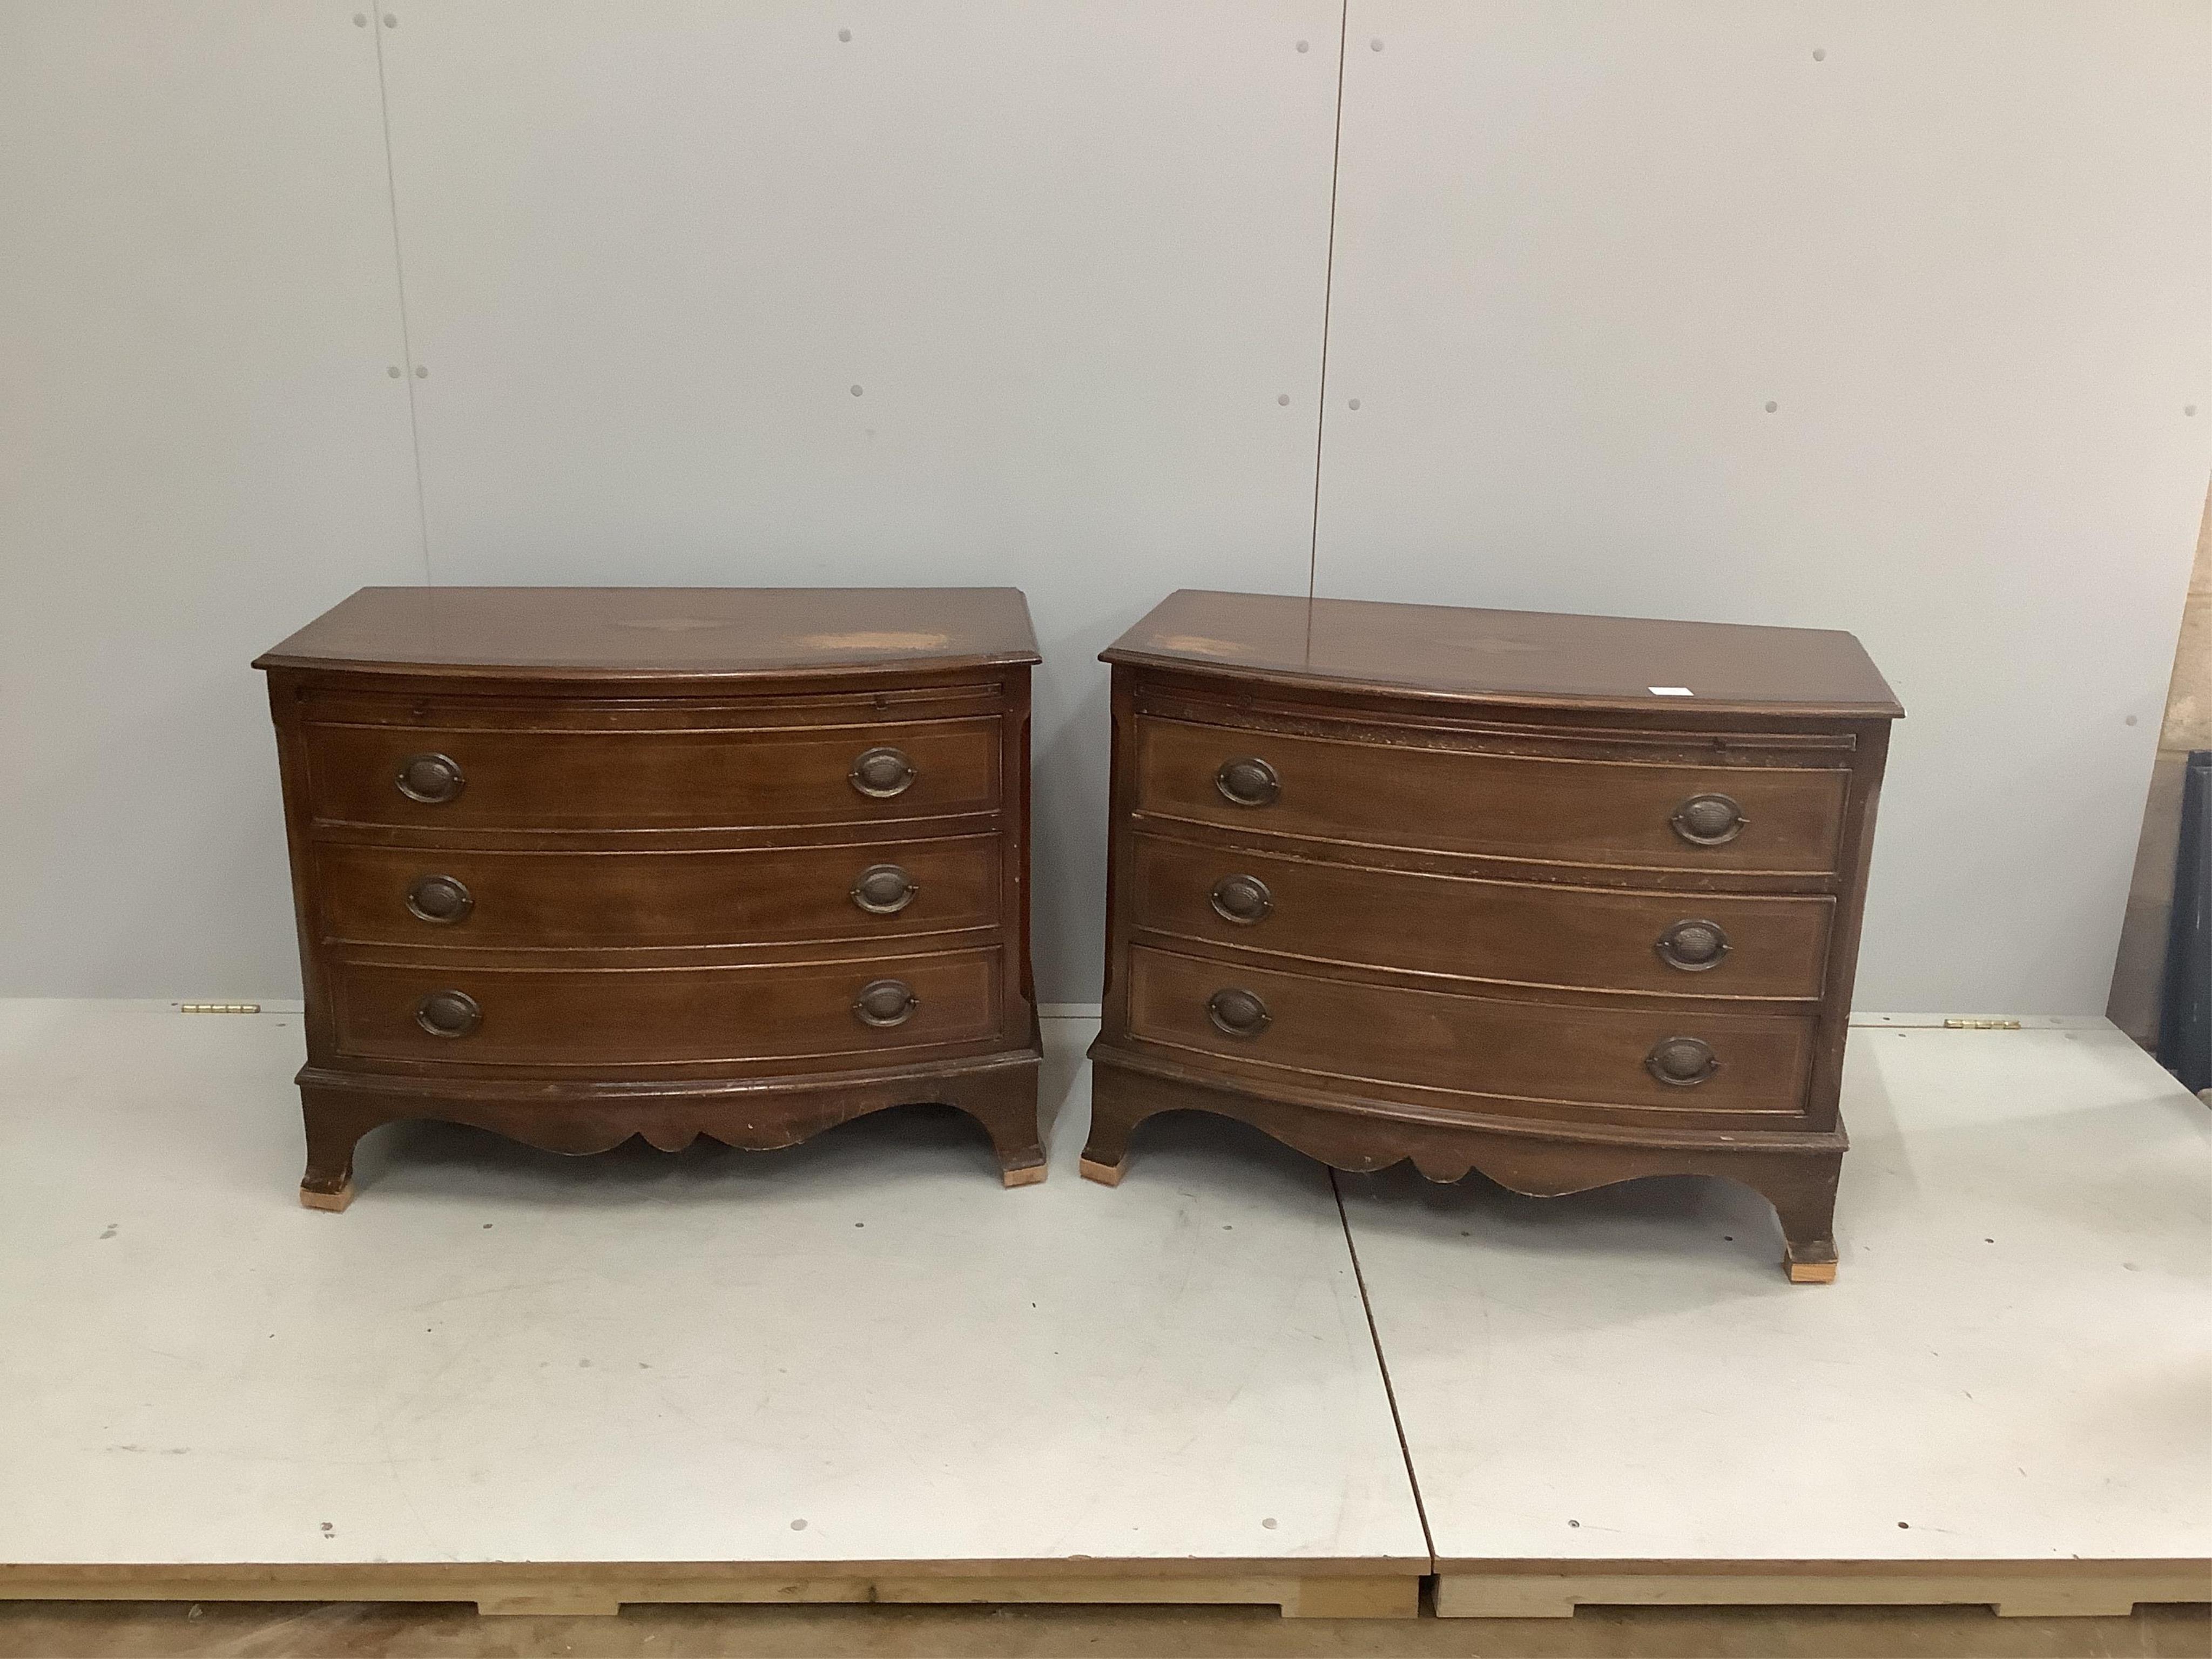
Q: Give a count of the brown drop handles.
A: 12